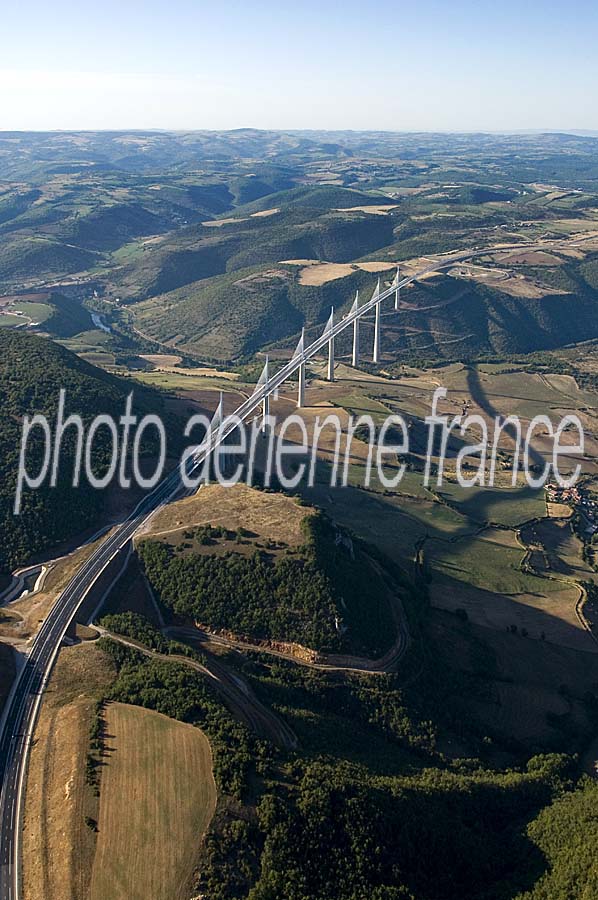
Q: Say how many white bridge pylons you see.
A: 7